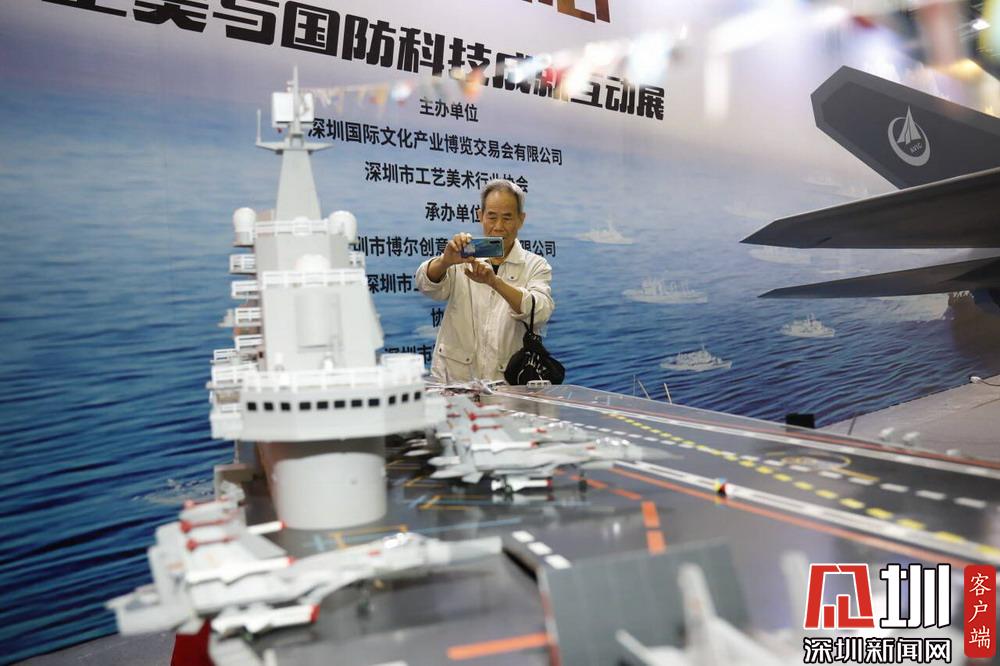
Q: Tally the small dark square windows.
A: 11